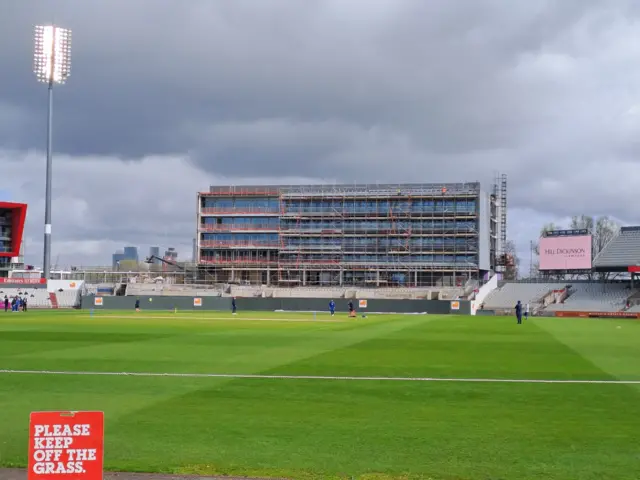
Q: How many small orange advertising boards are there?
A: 4